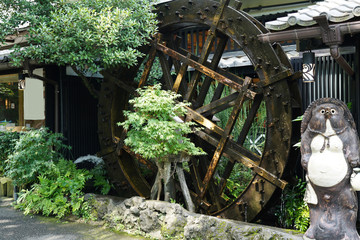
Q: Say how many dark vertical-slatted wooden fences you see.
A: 2